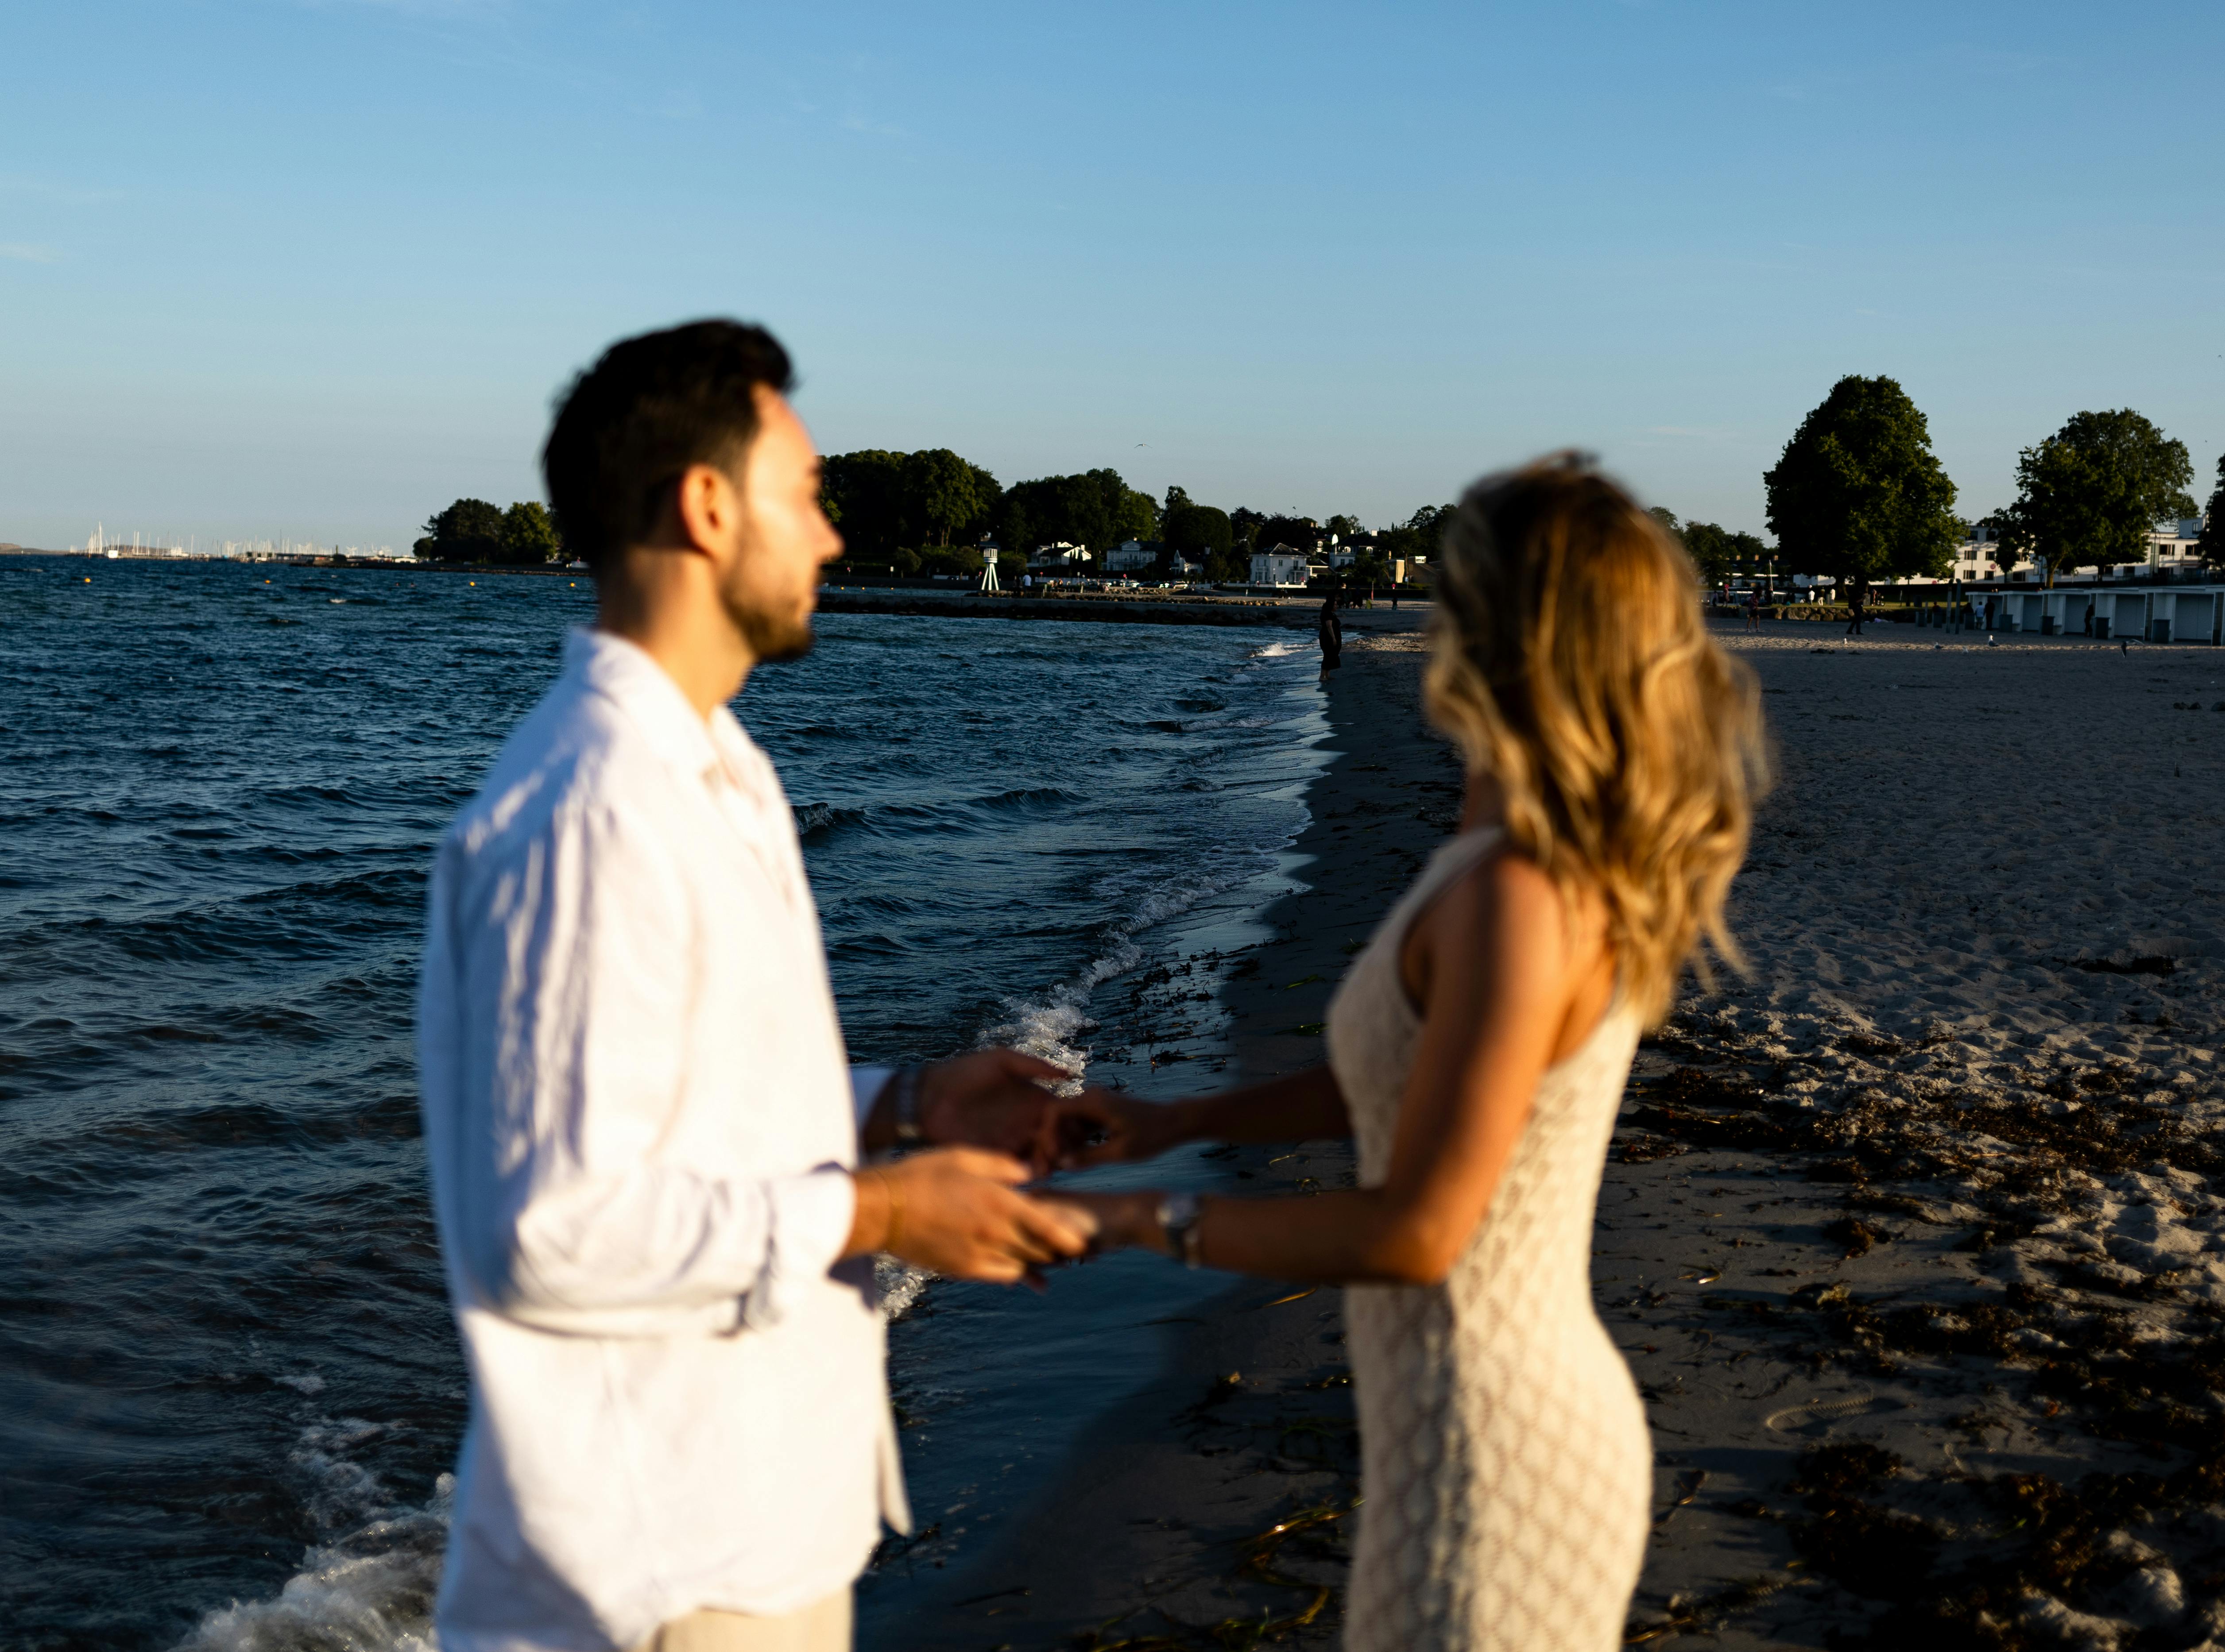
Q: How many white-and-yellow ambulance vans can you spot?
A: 0